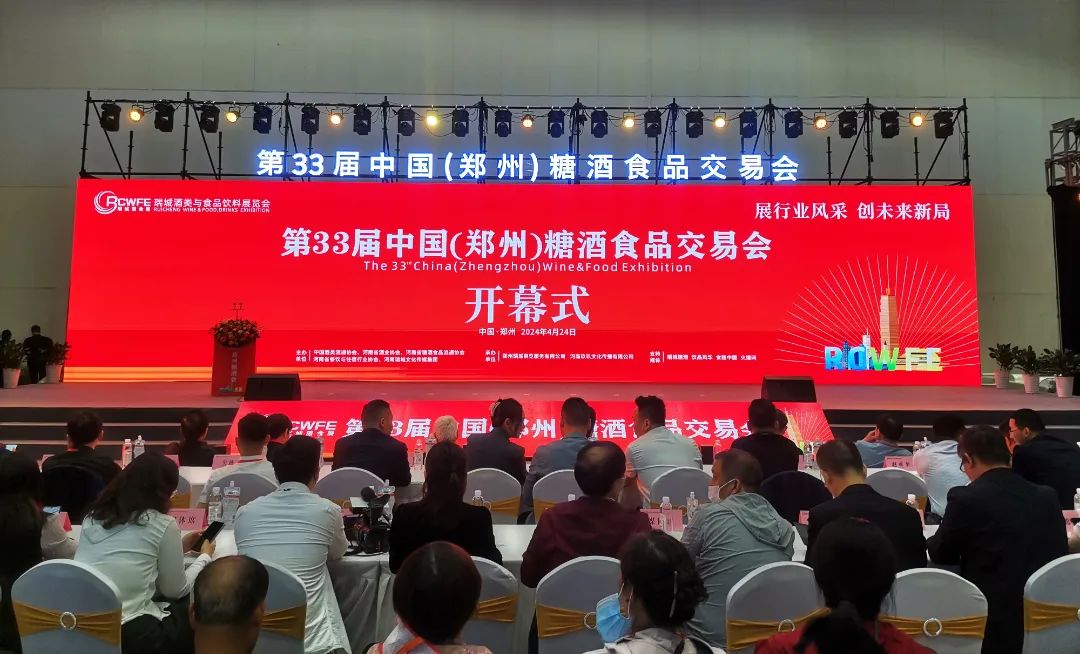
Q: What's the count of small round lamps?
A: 9